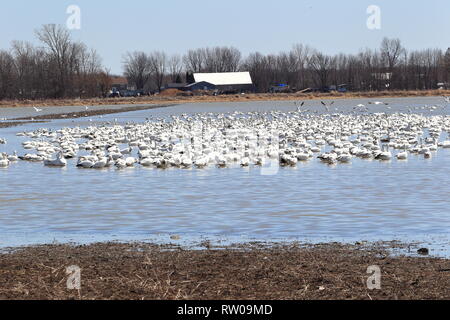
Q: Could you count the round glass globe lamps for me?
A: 0